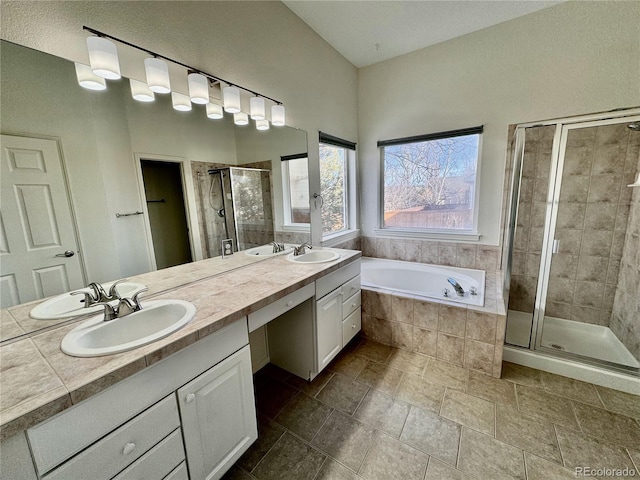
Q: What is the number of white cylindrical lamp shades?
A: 6